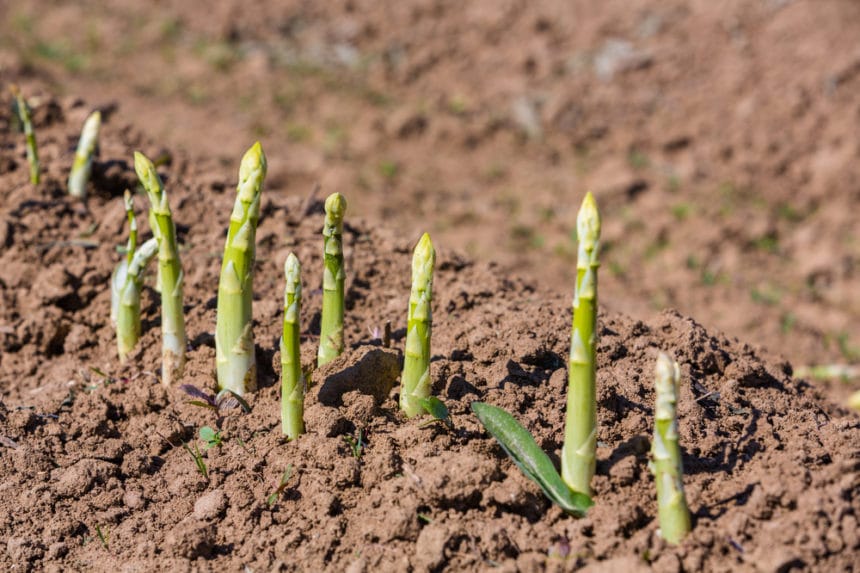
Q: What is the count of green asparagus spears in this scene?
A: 11